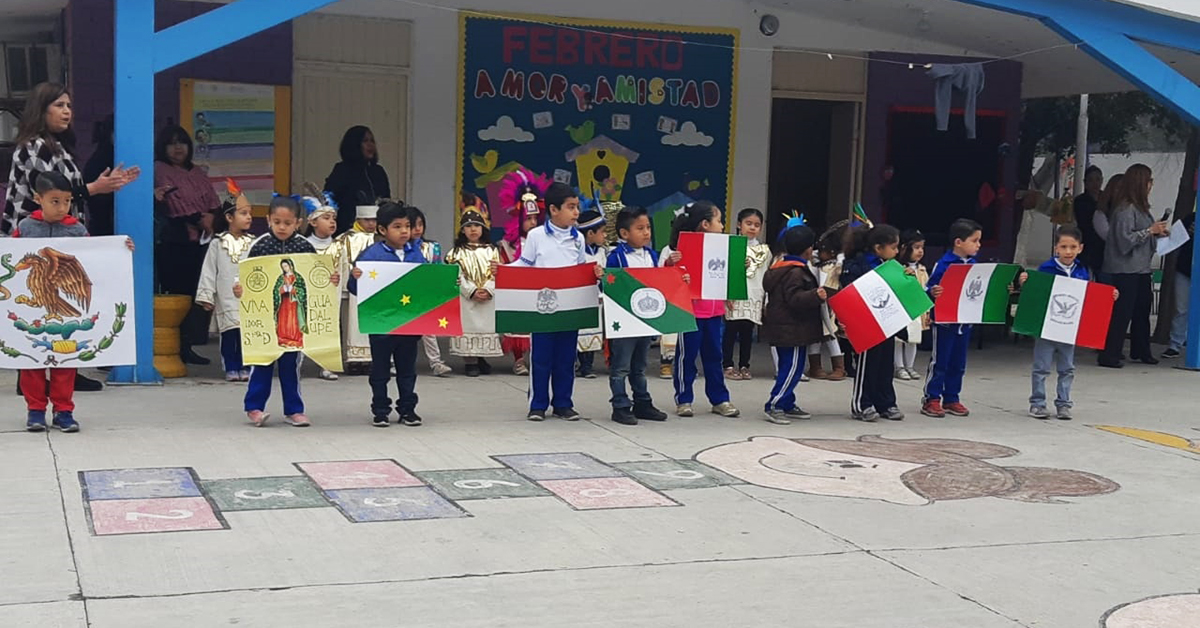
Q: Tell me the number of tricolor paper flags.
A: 7